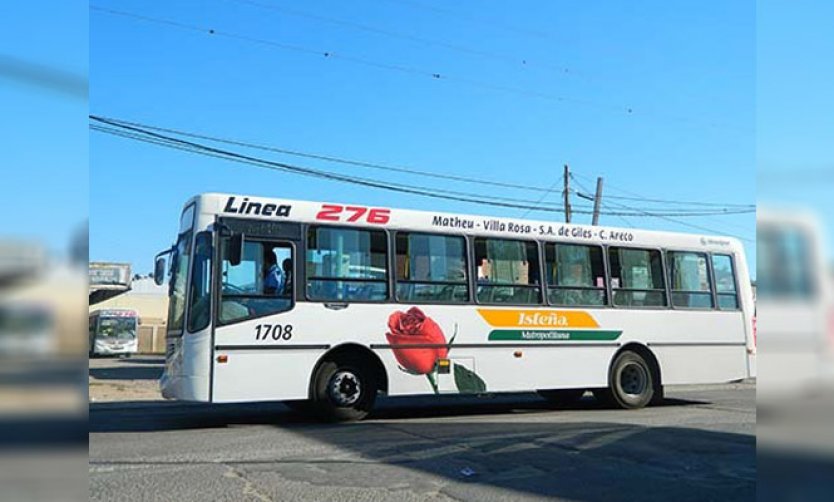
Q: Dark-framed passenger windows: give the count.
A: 7